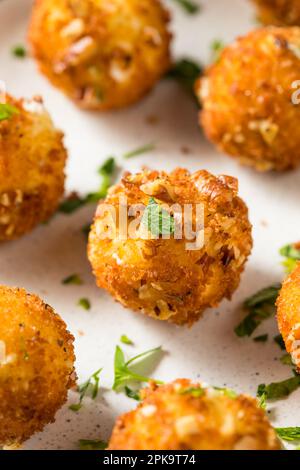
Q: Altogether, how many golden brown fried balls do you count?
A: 8